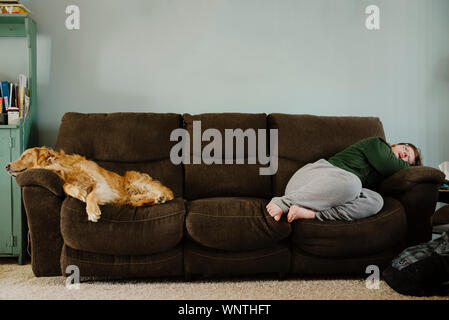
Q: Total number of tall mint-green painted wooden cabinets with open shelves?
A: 1